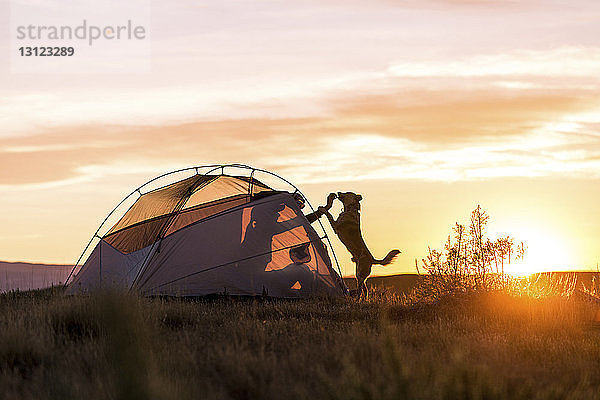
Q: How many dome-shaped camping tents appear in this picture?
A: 1